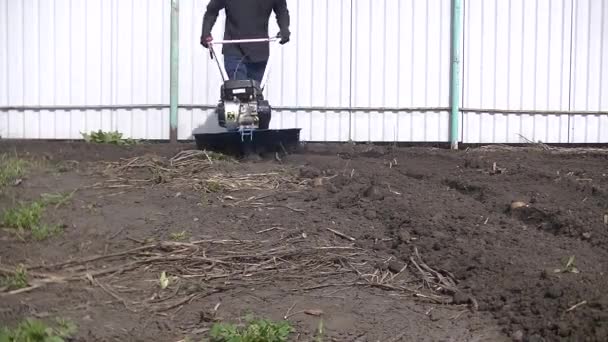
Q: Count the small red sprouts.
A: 0